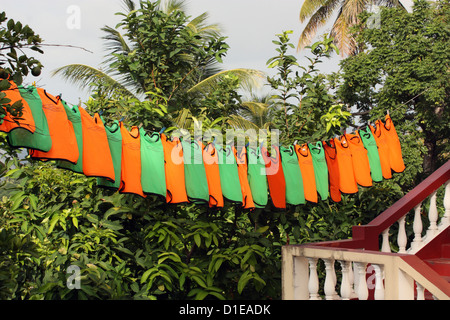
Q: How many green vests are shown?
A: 10